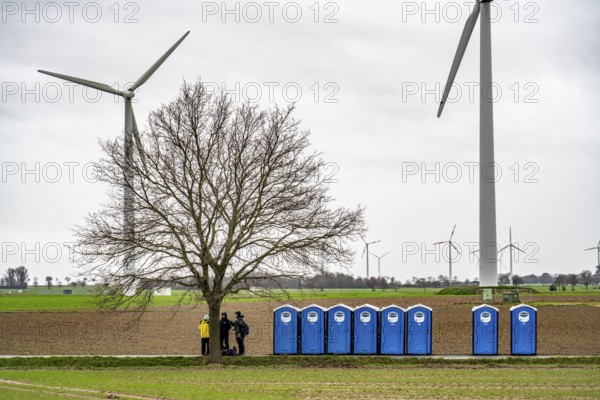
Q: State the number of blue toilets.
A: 8